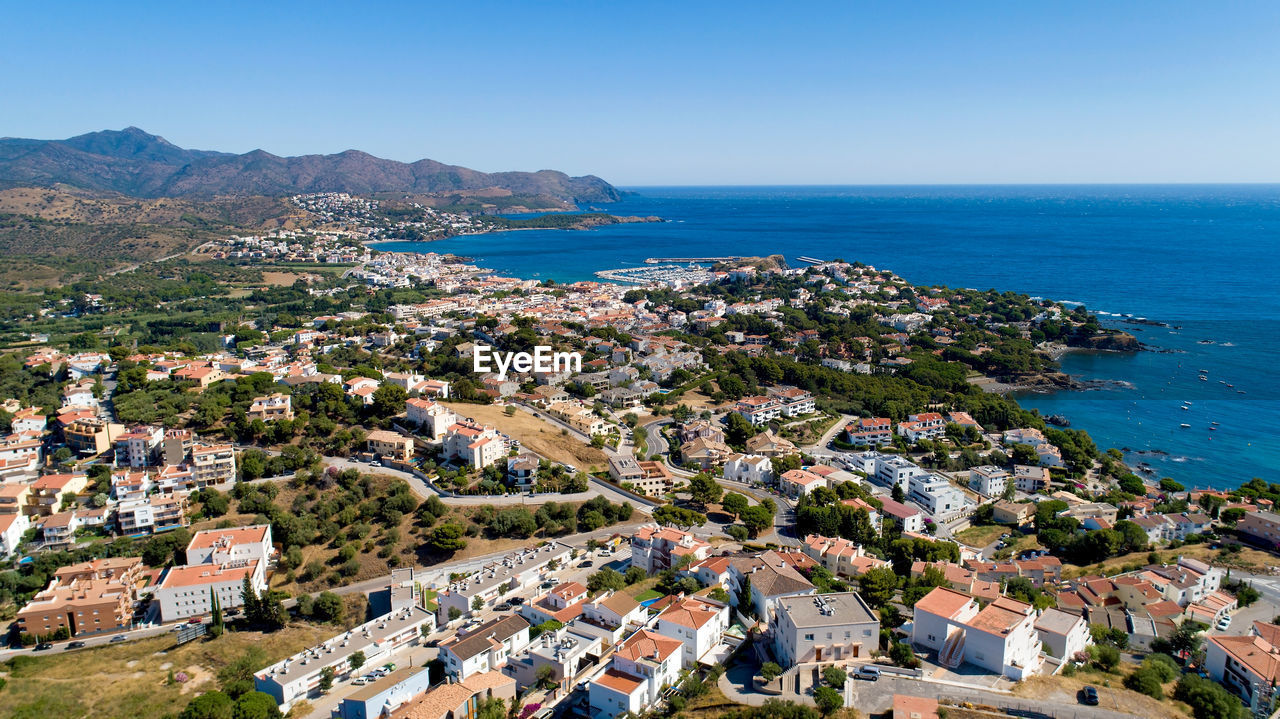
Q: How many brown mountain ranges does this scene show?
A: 1